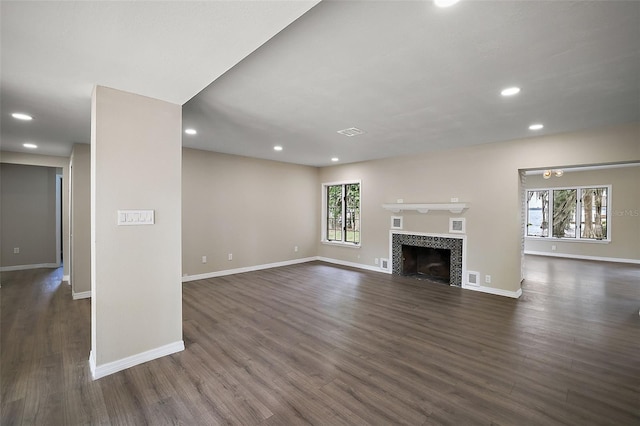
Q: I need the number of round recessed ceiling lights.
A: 8